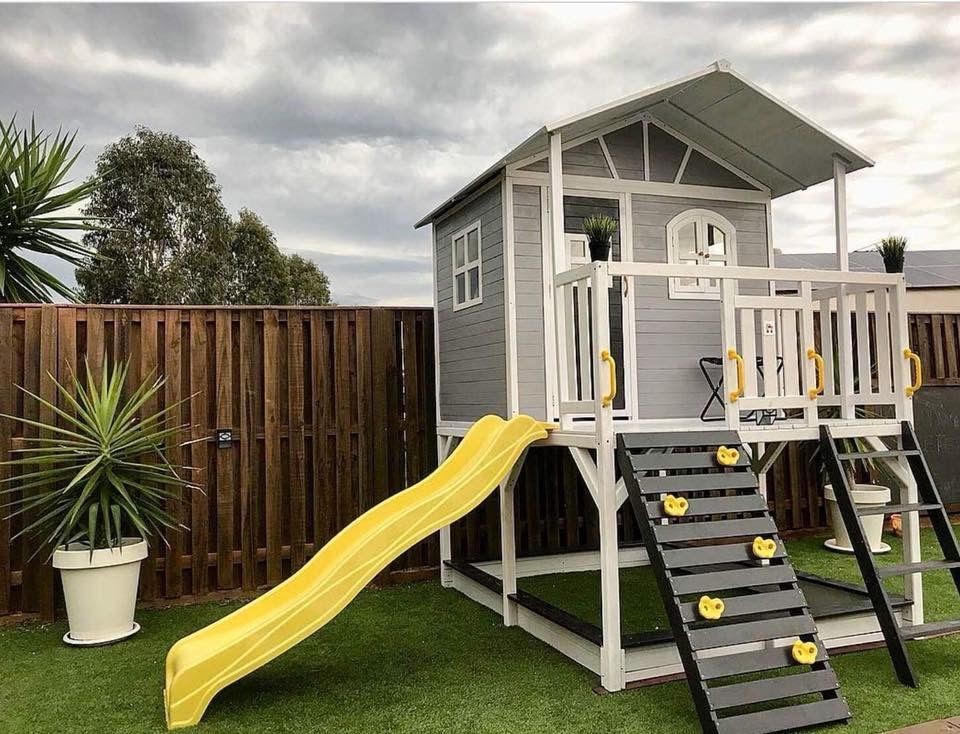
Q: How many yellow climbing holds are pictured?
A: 5